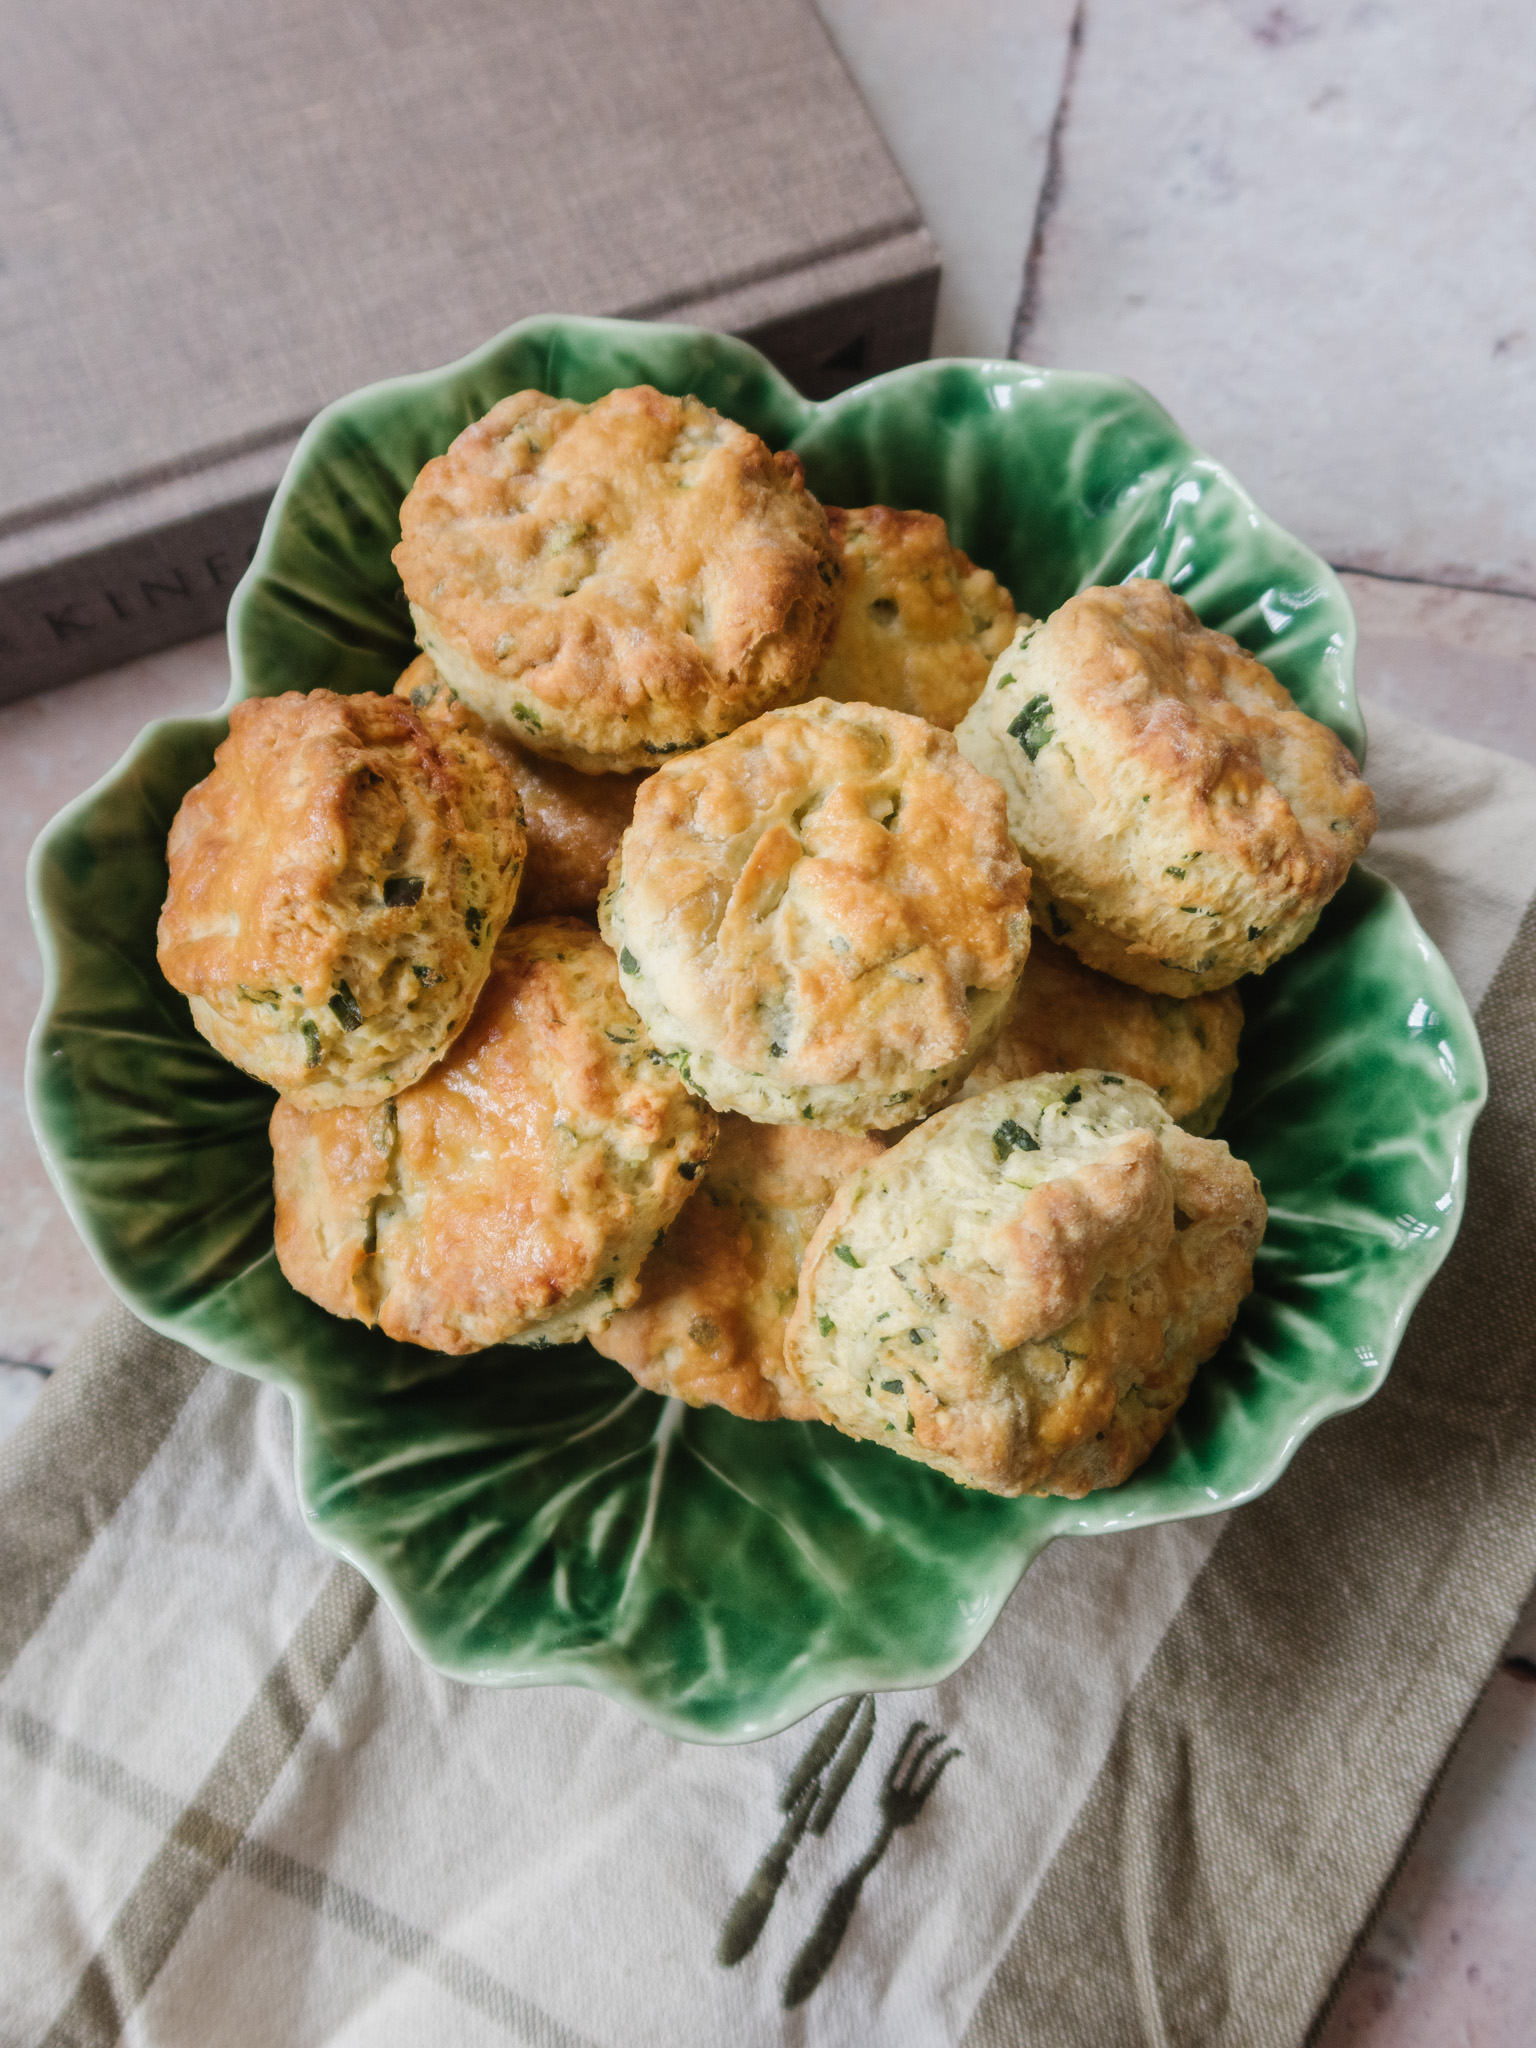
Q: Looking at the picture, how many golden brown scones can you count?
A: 10